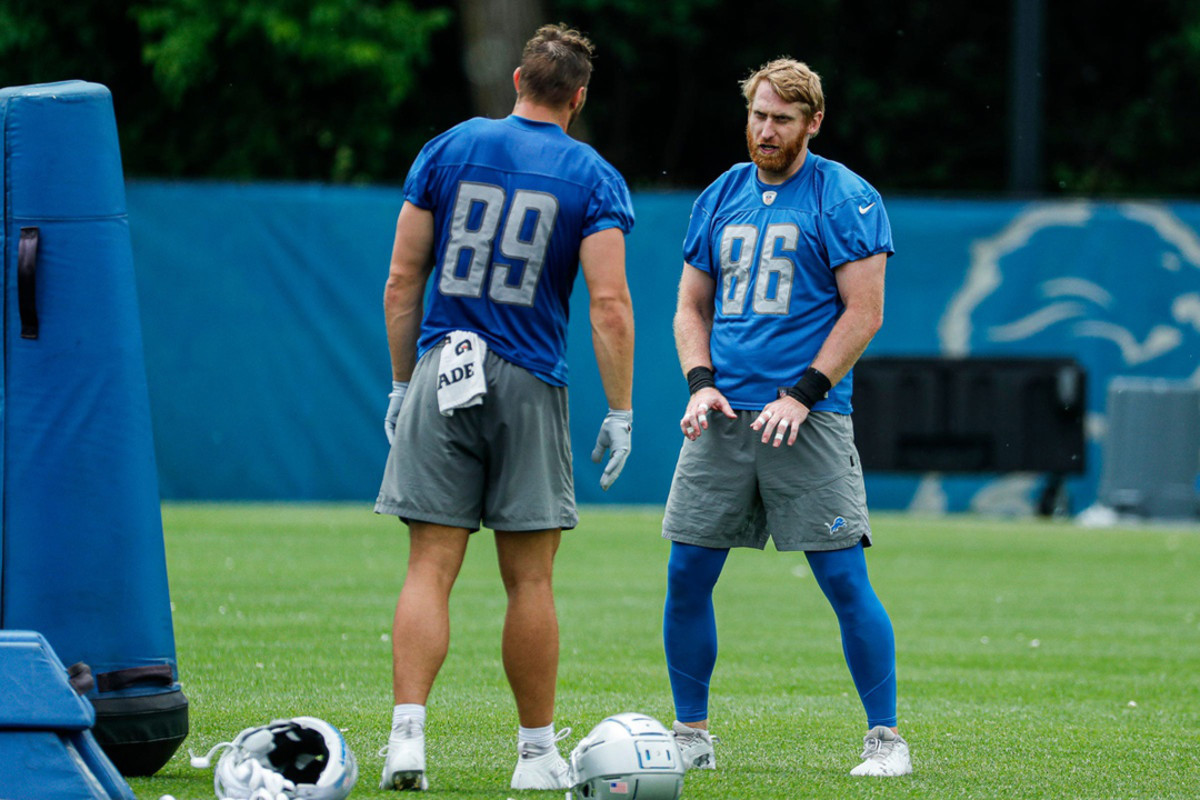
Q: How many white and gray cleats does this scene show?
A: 4